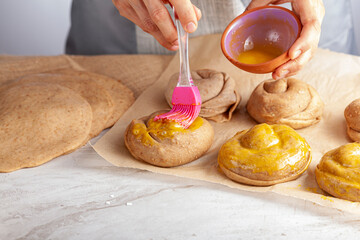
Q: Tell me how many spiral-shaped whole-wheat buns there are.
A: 6